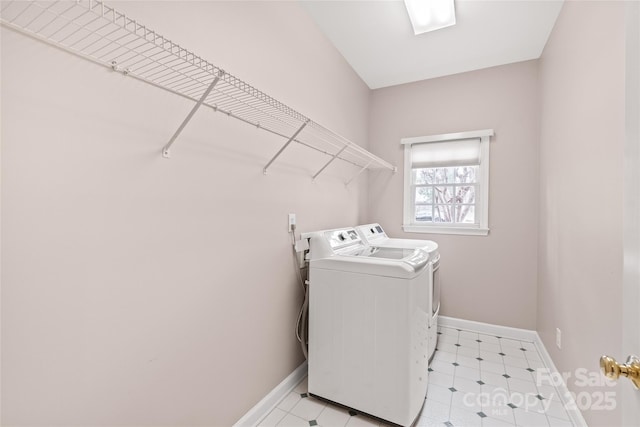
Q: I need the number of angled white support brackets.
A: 4